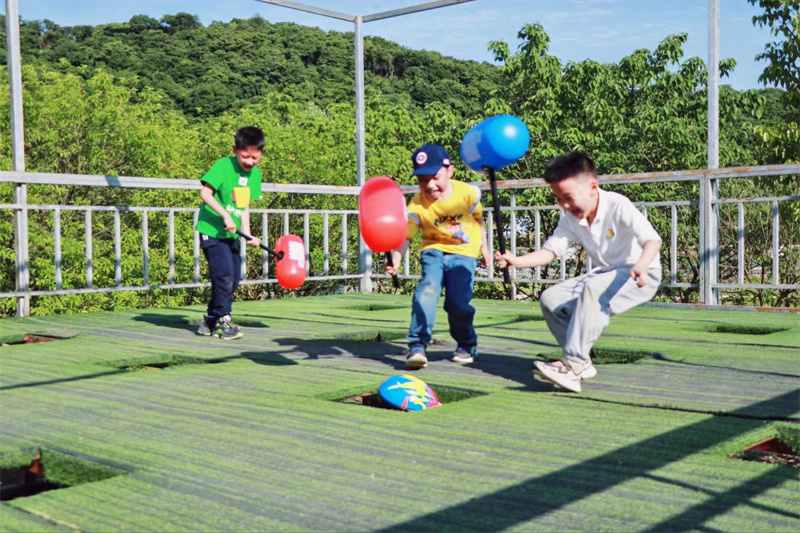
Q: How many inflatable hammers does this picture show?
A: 3